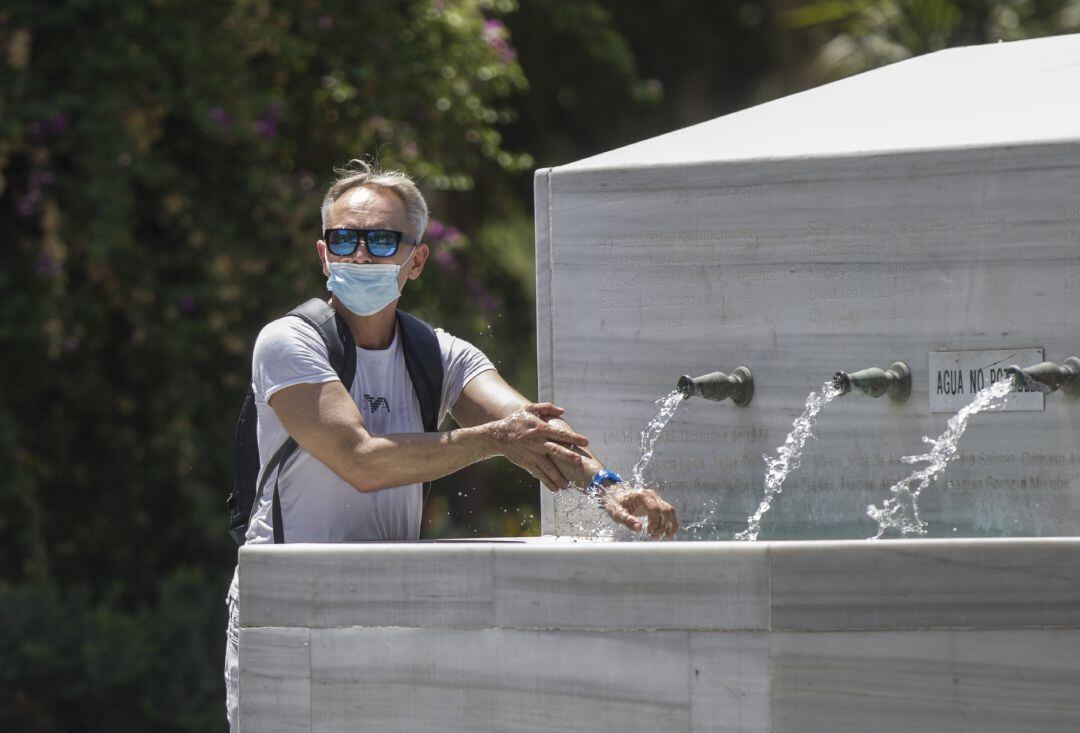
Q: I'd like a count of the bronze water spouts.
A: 3